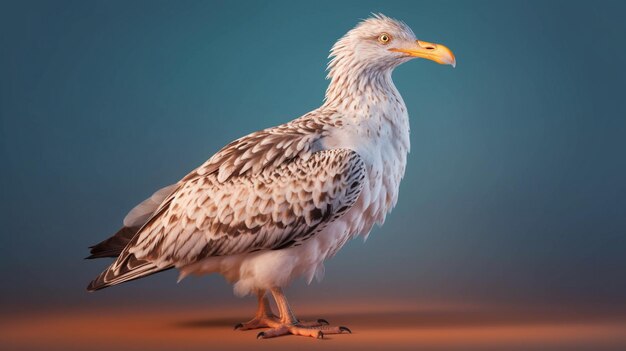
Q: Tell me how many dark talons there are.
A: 5